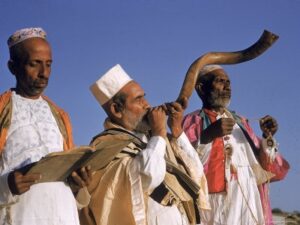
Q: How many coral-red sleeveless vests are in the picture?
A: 1